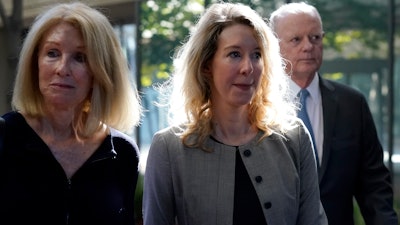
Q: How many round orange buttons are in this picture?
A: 0